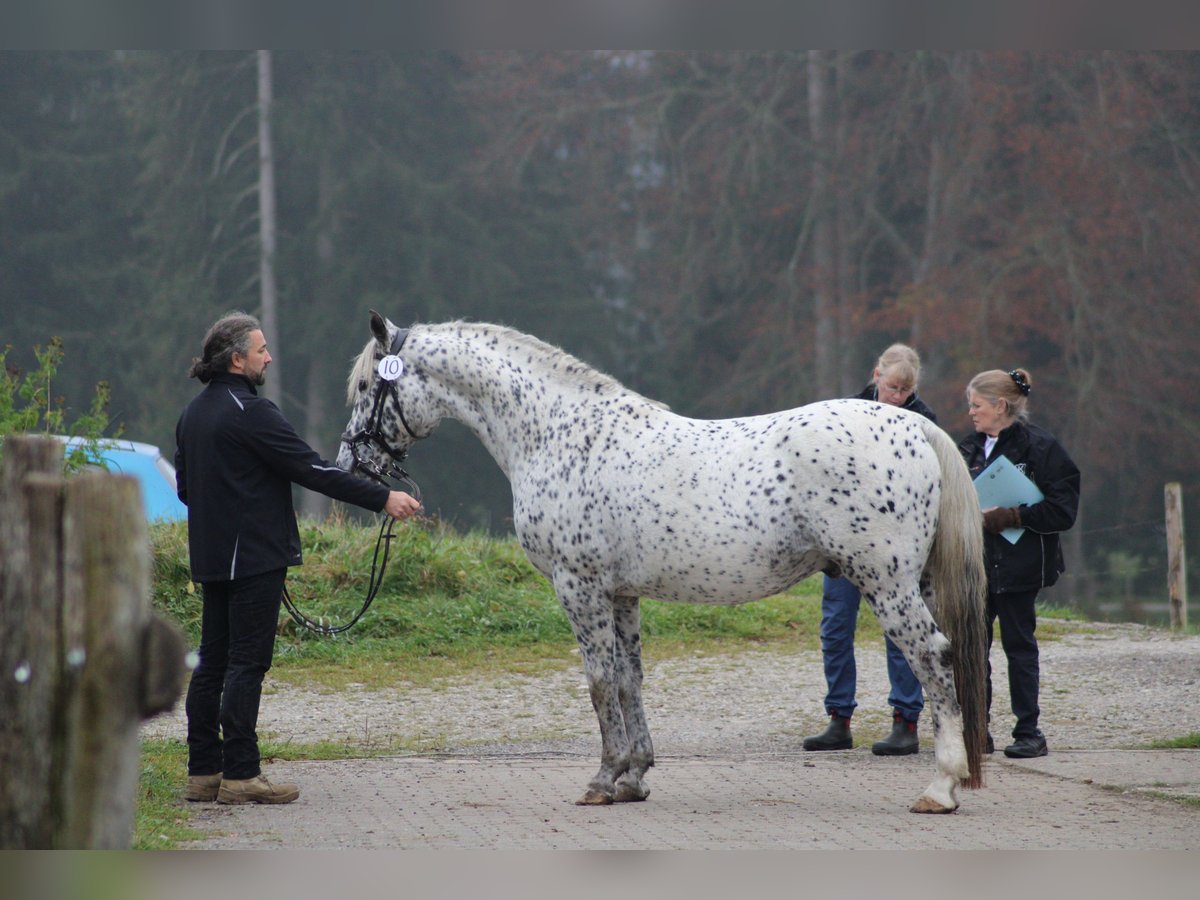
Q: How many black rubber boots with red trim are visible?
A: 2